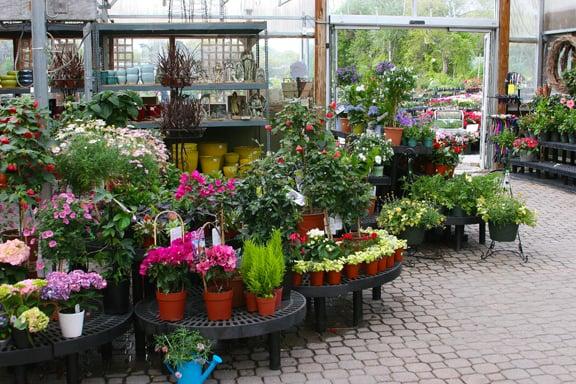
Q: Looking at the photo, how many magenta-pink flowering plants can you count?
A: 3